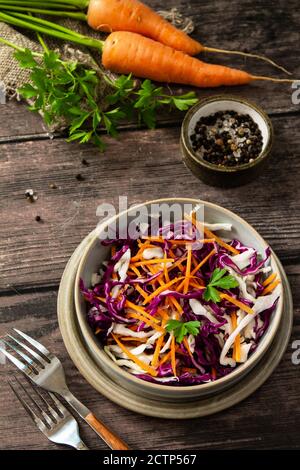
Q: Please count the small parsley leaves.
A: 2